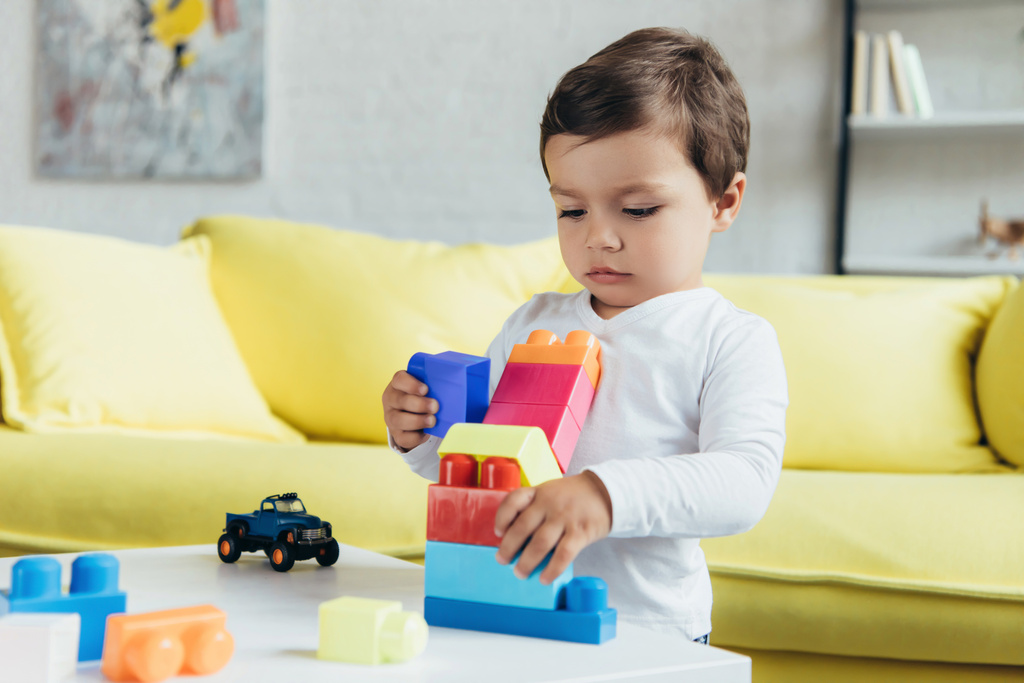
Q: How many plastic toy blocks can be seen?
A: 12